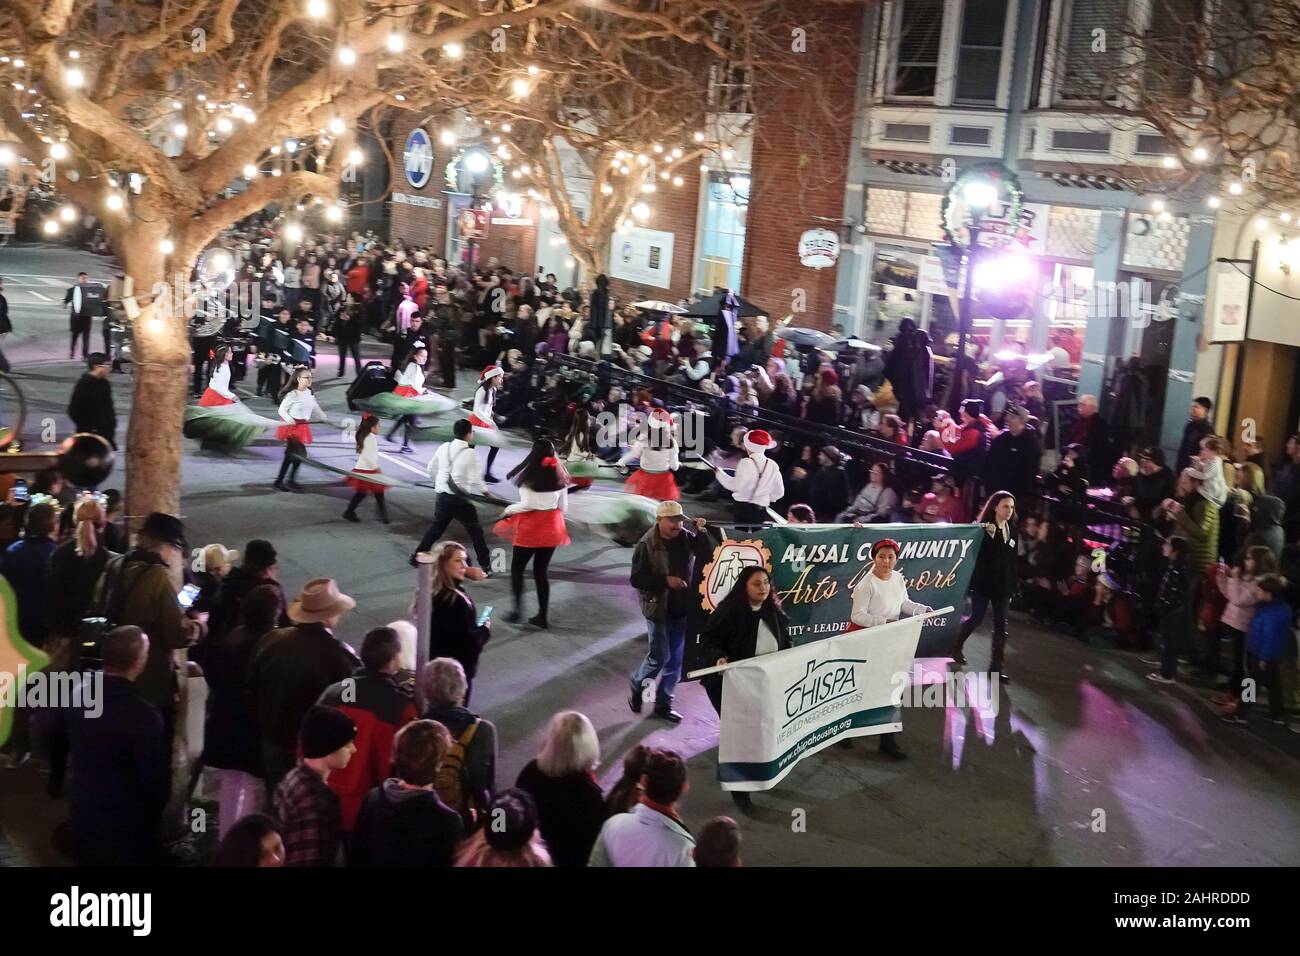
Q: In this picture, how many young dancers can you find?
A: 10